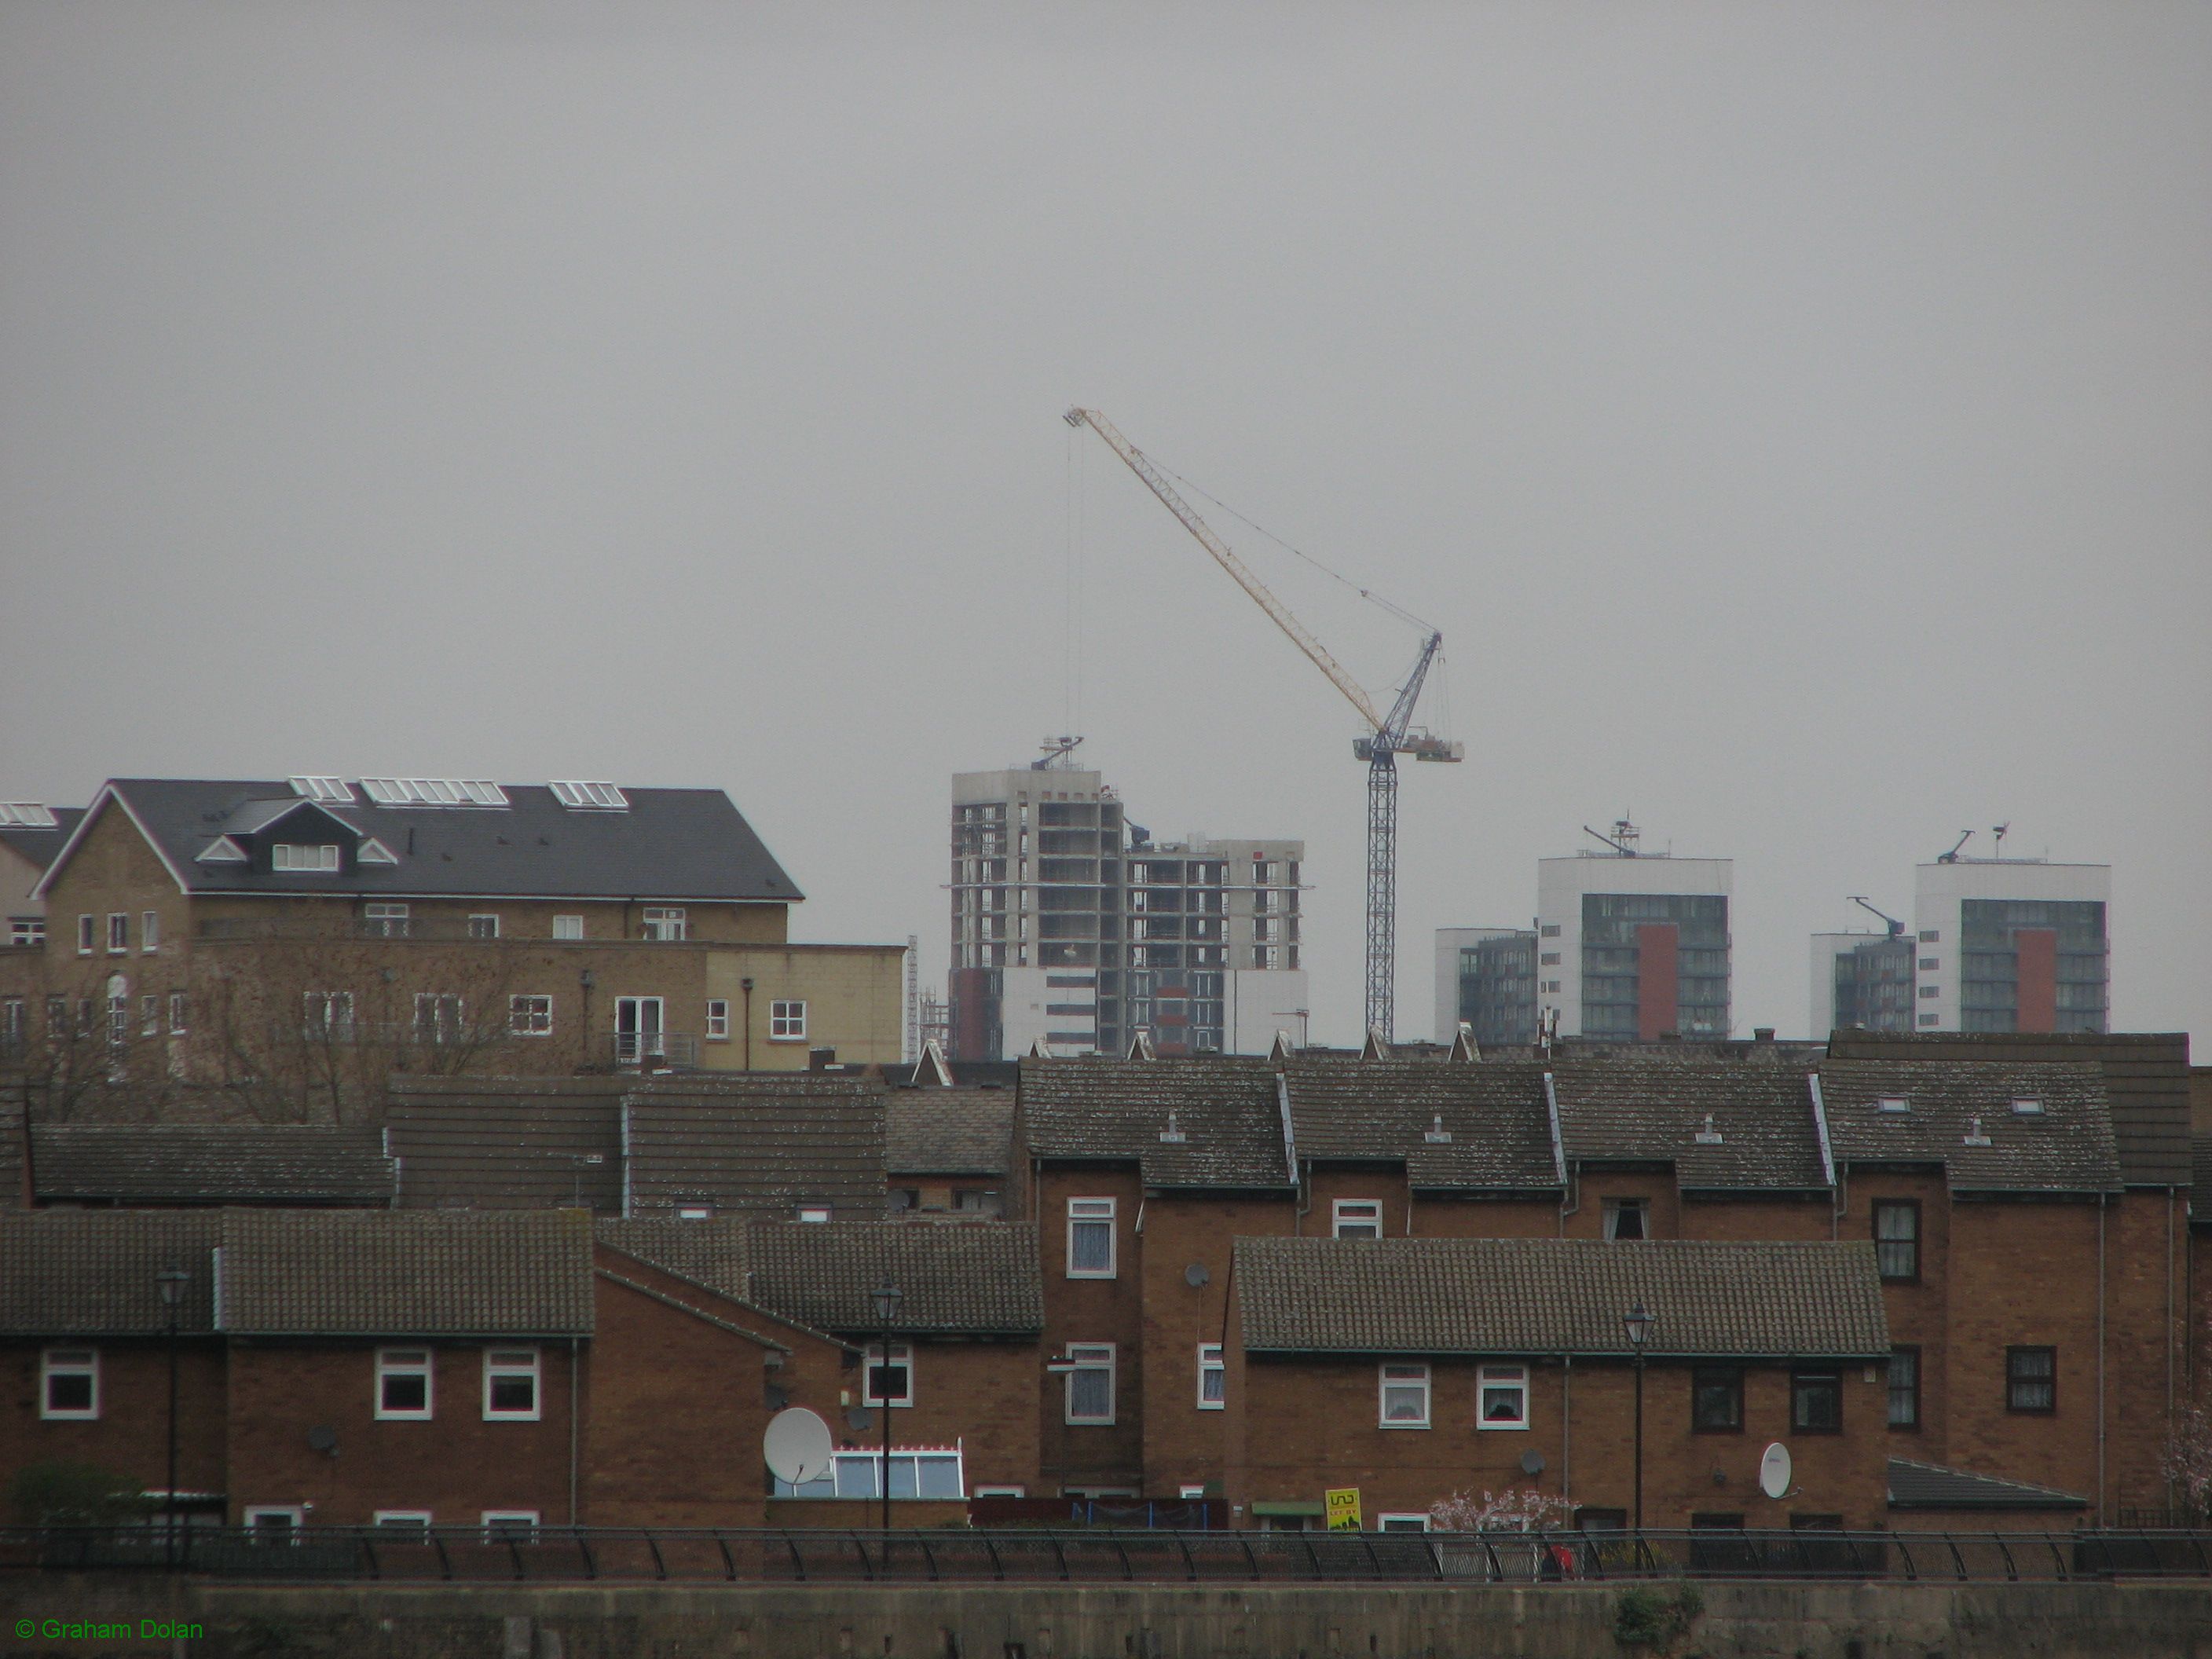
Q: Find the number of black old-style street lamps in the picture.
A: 3